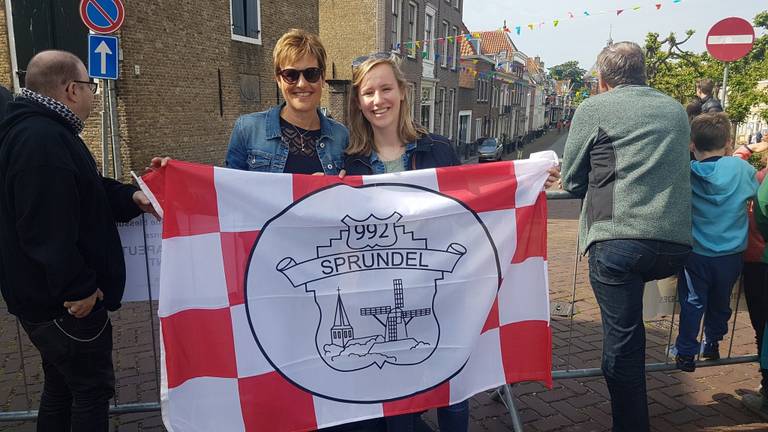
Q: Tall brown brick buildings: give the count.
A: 2